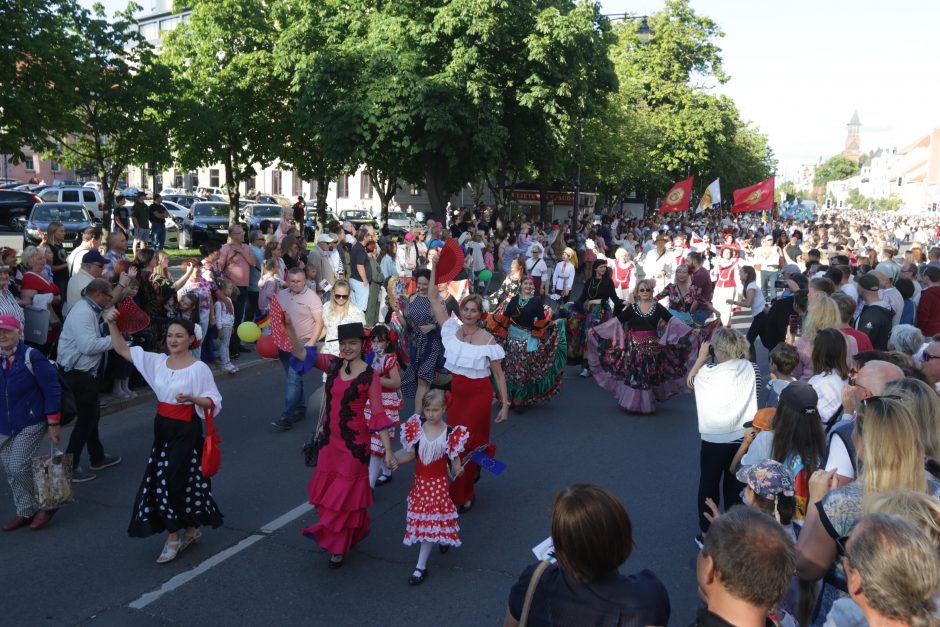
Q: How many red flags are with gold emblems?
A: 2